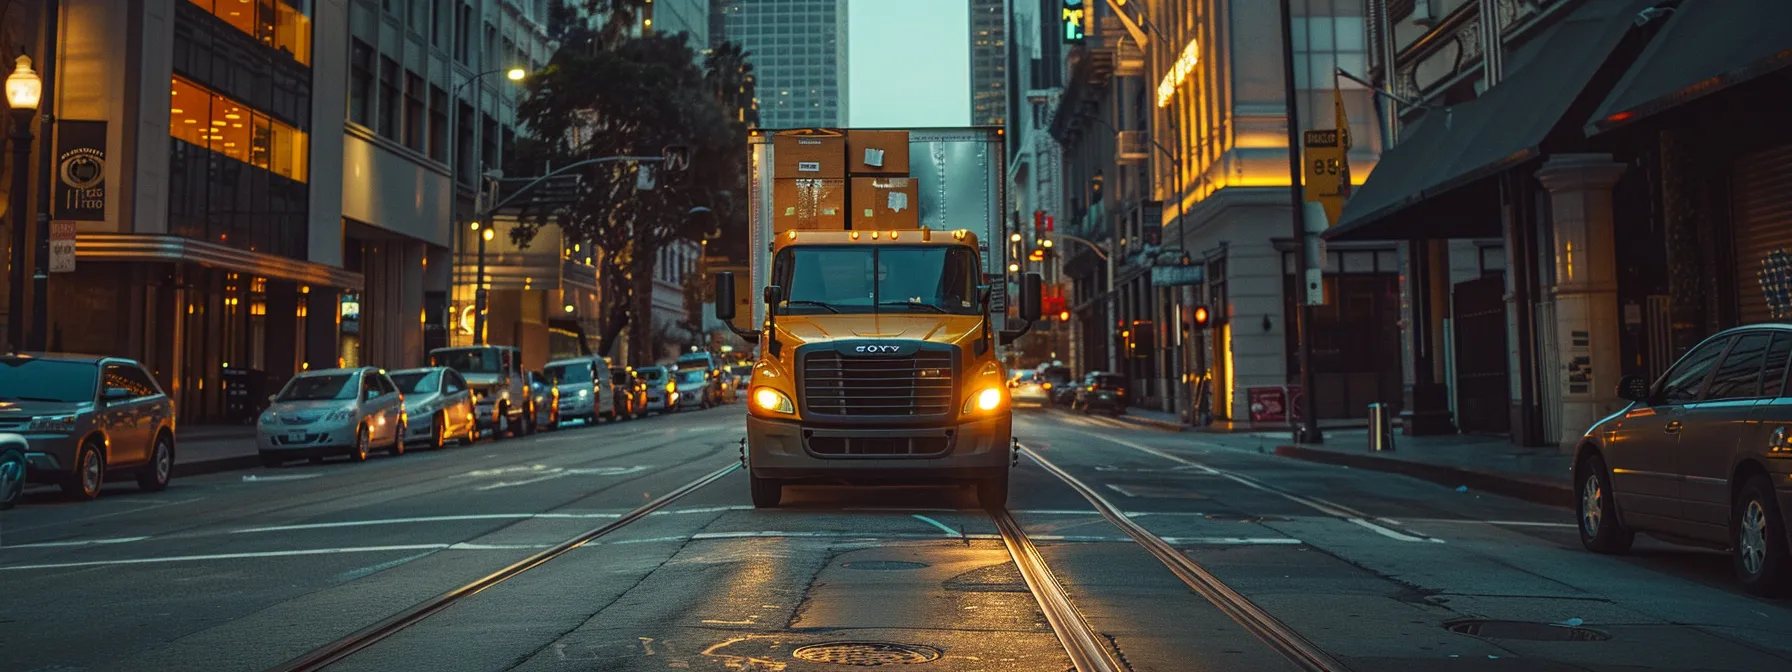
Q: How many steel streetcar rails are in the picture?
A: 3